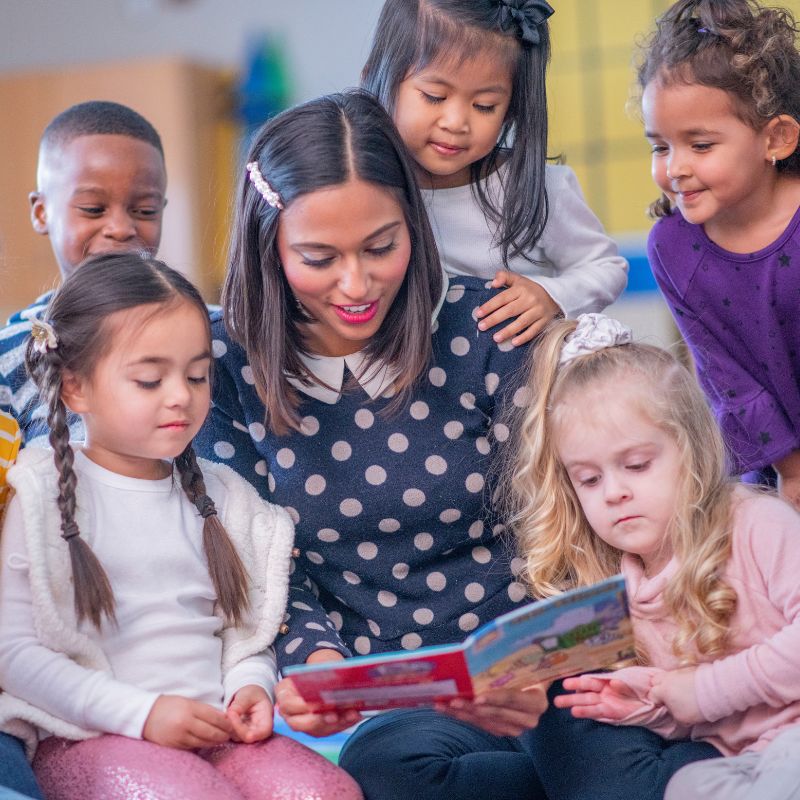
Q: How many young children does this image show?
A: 5